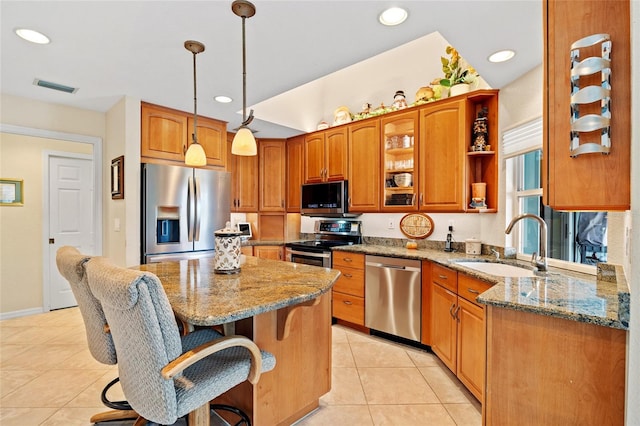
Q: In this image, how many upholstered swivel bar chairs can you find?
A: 2